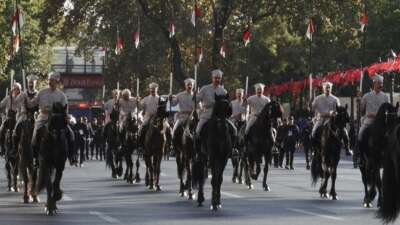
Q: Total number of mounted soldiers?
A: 12